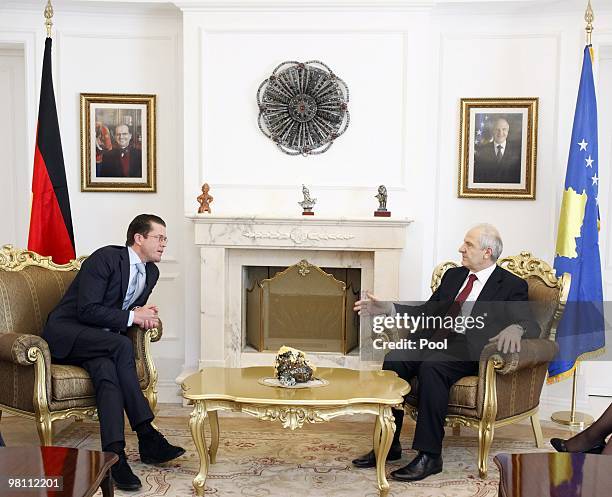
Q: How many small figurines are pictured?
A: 3